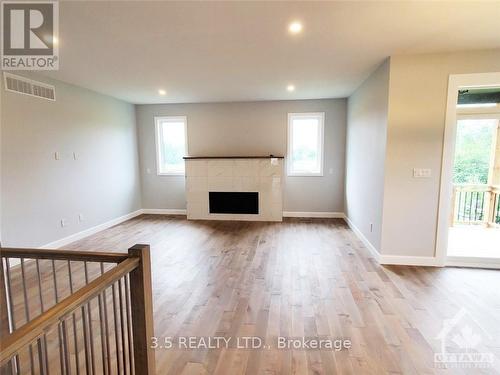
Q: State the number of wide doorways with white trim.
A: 1